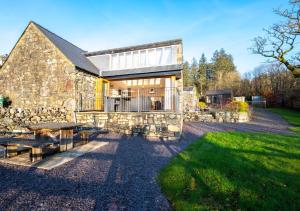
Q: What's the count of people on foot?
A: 0